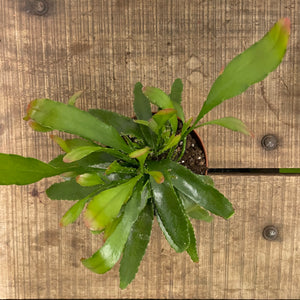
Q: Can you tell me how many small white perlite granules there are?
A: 4